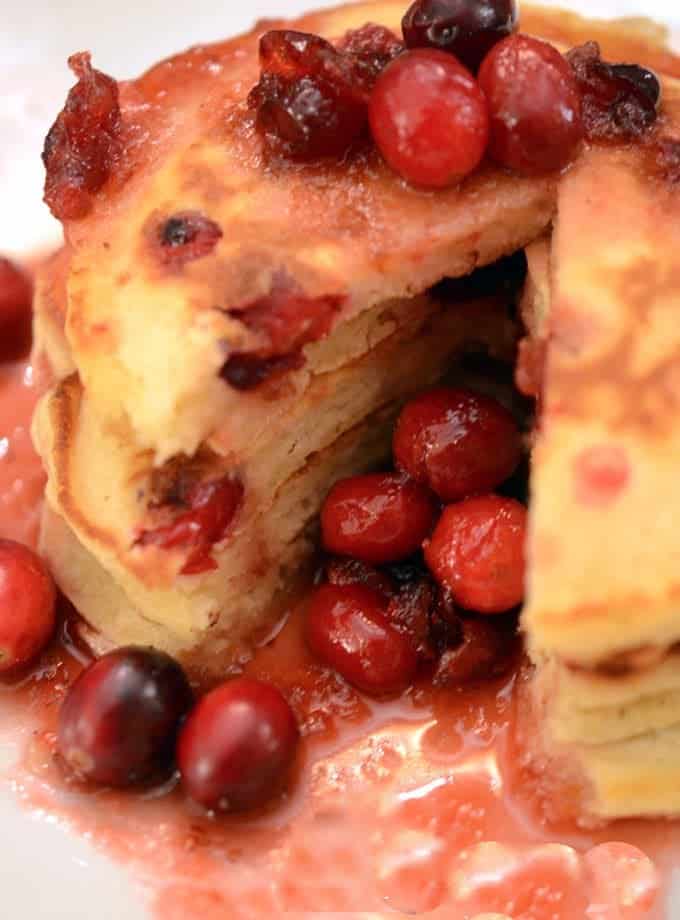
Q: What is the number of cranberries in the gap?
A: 4